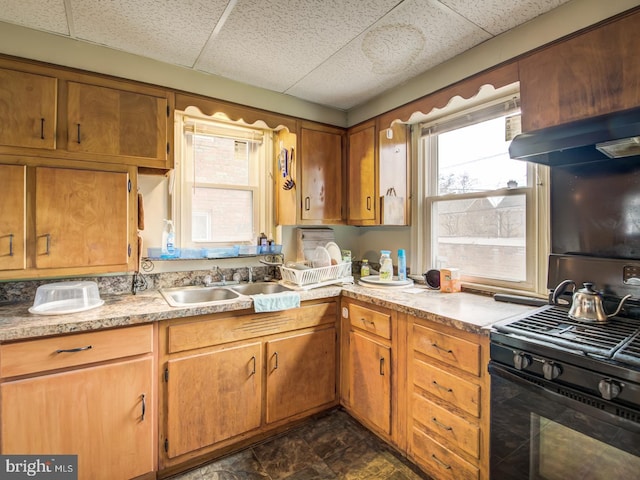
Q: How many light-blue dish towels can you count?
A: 1